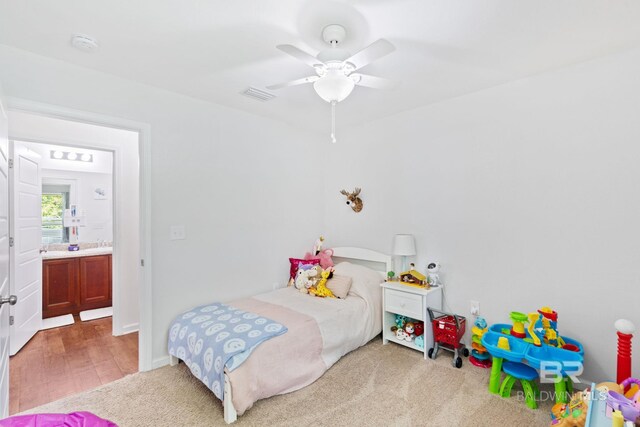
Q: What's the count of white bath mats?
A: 2